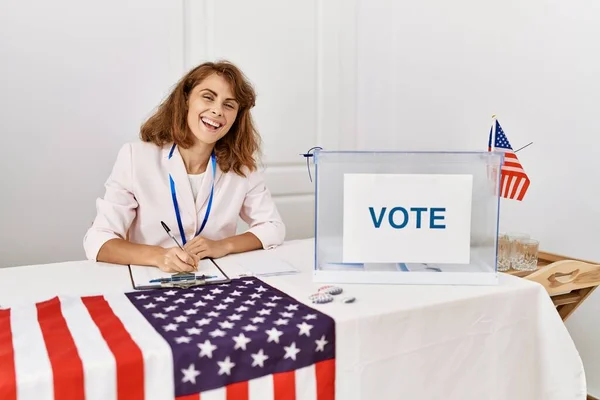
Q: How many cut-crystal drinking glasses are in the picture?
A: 3